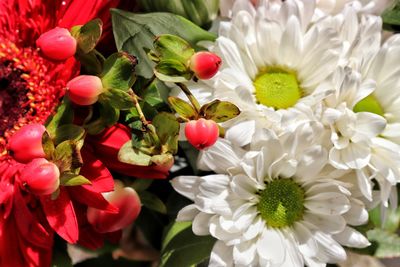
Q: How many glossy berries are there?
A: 7